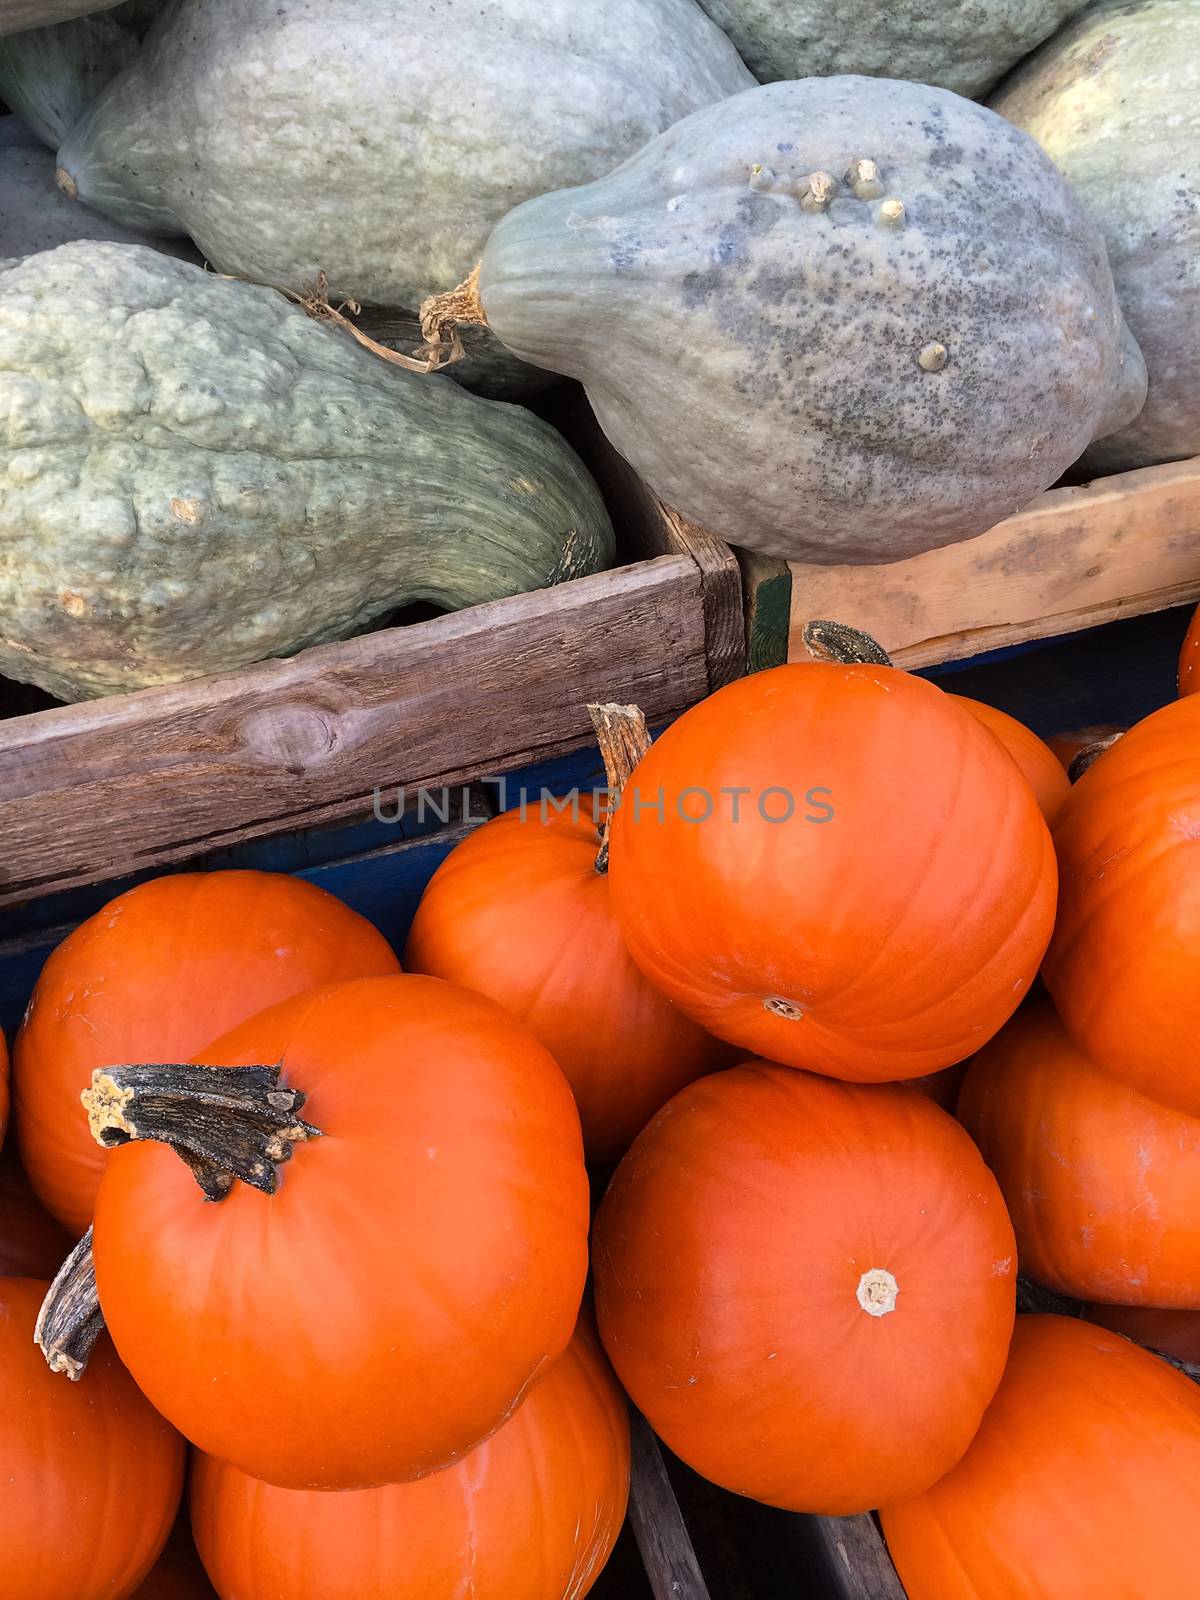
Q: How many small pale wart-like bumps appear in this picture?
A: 5